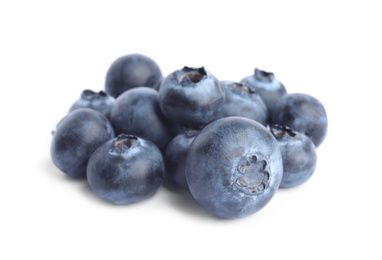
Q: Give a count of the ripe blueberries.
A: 12